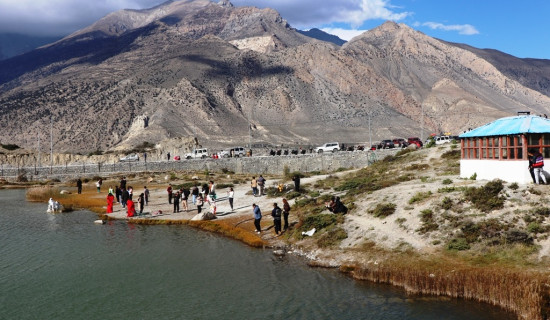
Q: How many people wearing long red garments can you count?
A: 2